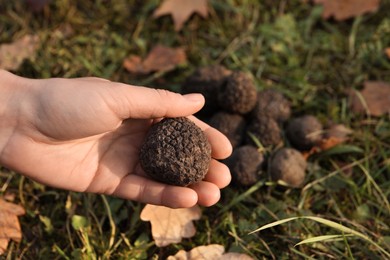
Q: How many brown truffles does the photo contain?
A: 9